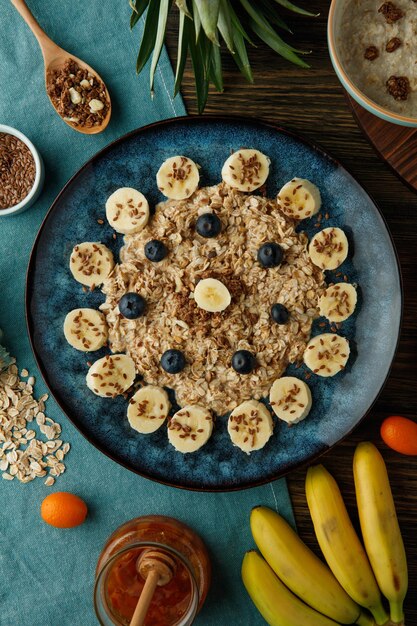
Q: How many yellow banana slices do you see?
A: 15